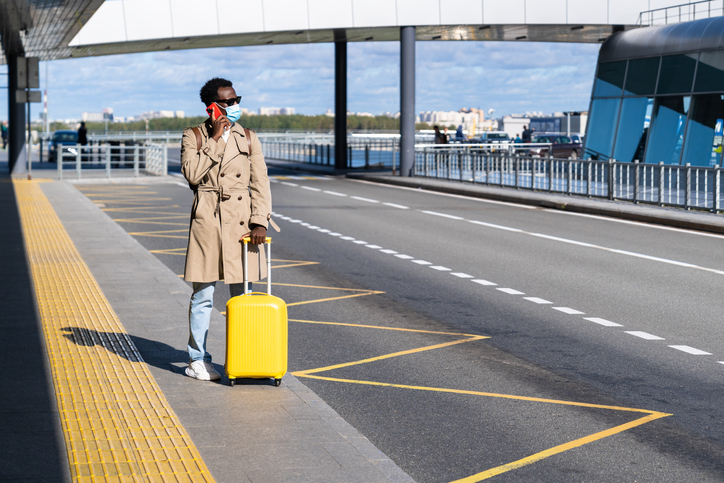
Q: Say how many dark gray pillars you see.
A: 3